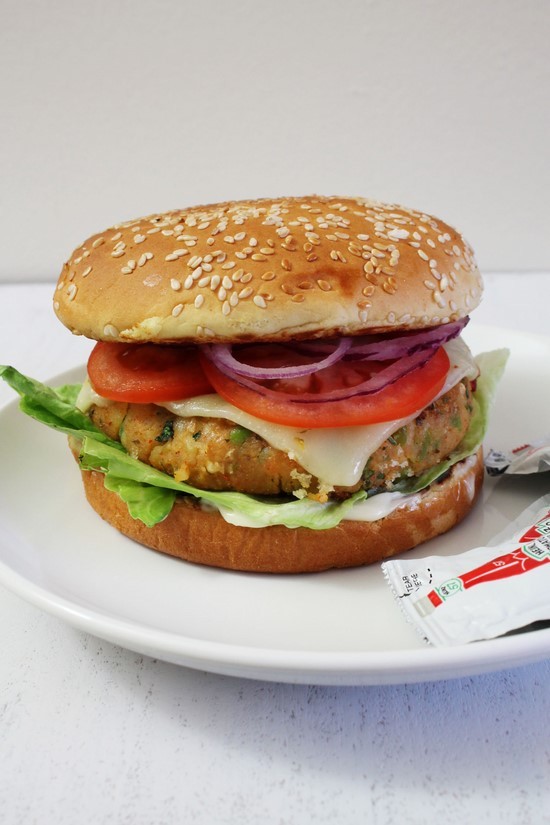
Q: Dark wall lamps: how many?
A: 0